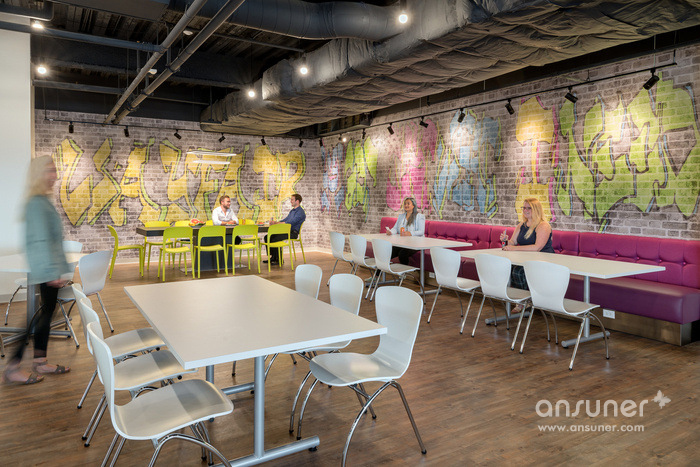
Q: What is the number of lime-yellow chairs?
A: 10